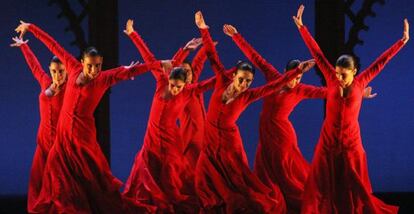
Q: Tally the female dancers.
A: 7